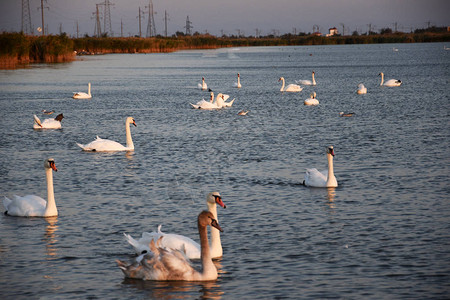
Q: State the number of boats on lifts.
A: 0